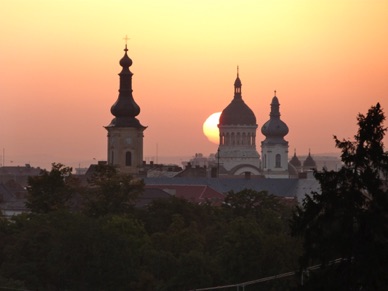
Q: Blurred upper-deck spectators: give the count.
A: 0